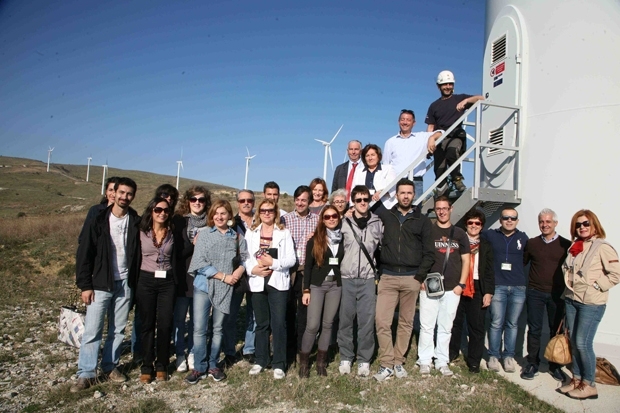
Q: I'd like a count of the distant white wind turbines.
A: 6